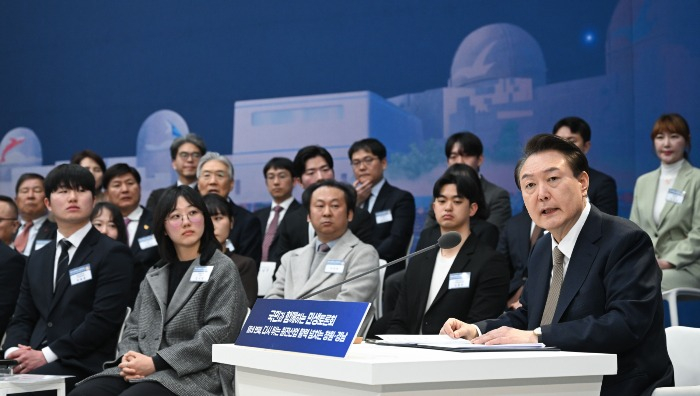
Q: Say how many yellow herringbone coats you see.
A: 0